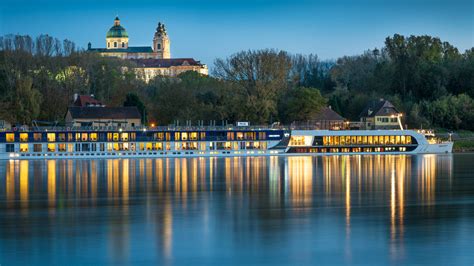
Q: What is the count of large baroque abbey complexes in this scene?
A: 1